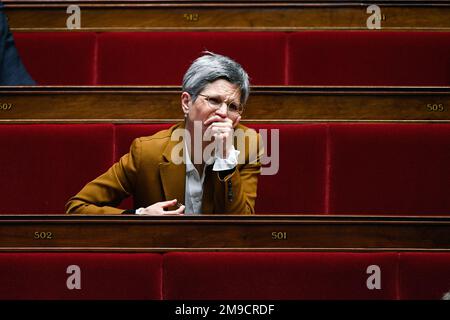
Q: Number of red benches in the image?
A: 3